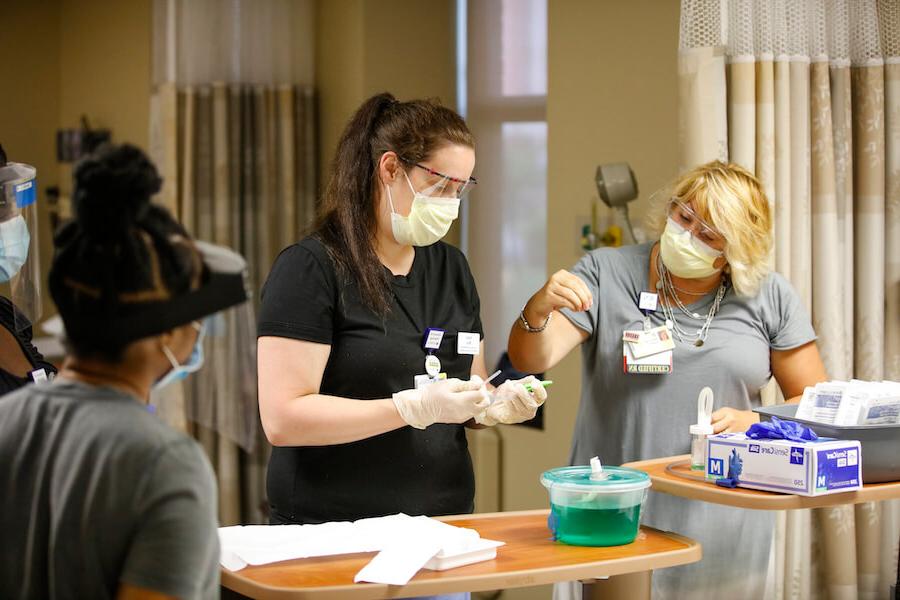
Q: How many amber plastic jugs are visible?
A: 0